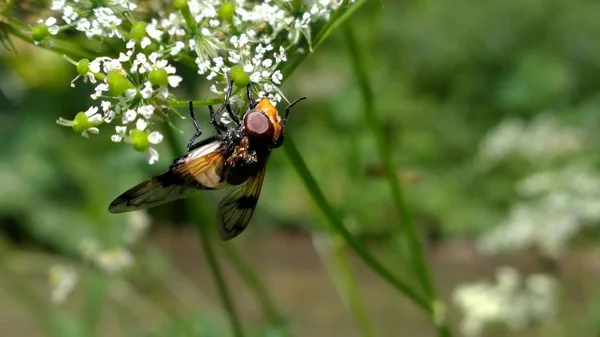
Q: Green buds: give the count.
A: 10